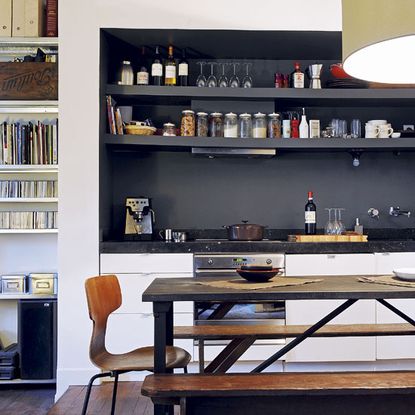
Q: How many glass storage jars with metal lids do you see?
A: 8